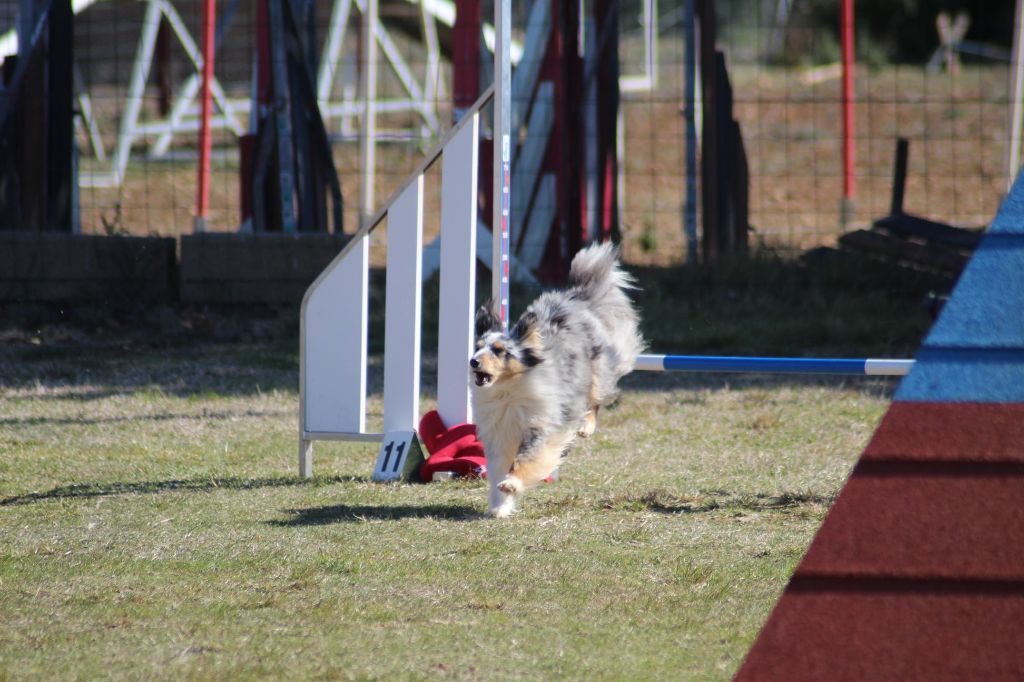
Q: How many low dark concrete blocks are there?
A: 2